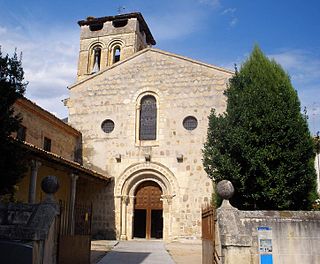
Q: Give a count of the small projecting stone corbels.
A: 3